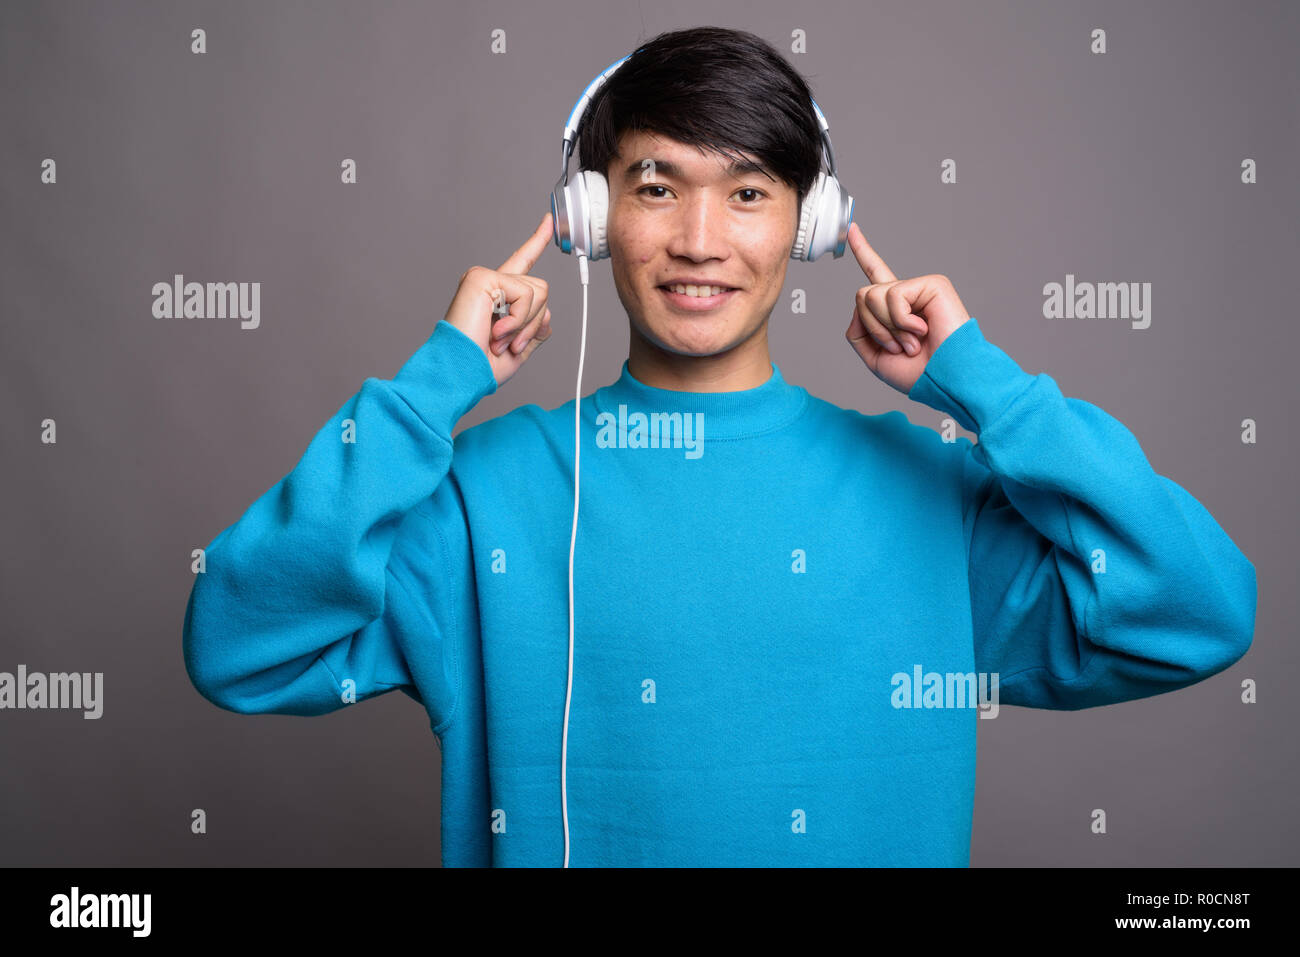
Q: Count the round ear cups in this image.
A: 2